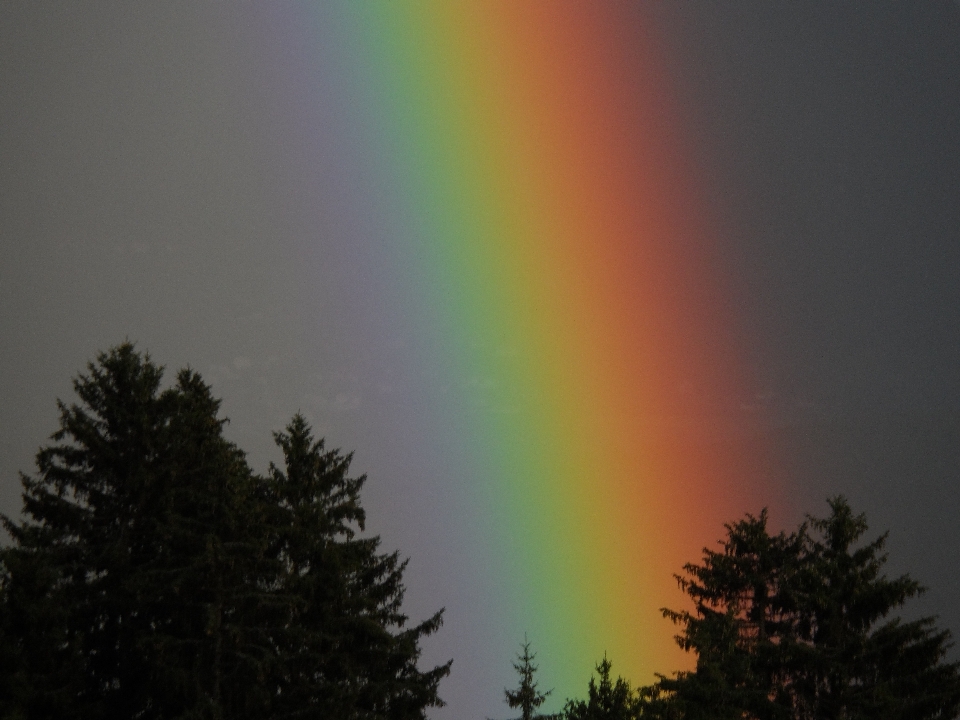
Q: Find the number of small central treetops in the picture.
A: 2